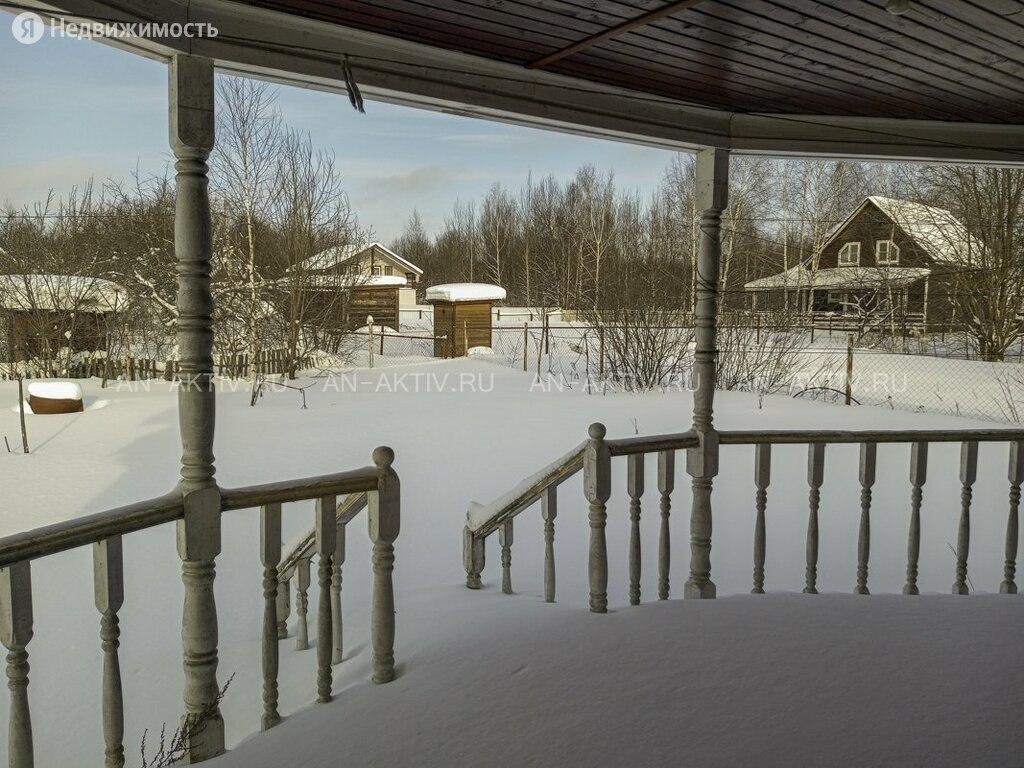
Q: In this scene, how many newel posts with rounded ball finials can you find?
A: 2